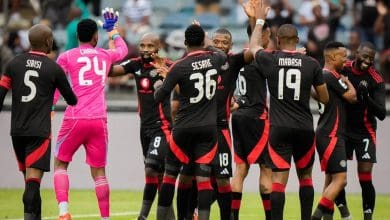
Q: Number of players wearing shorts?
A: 9